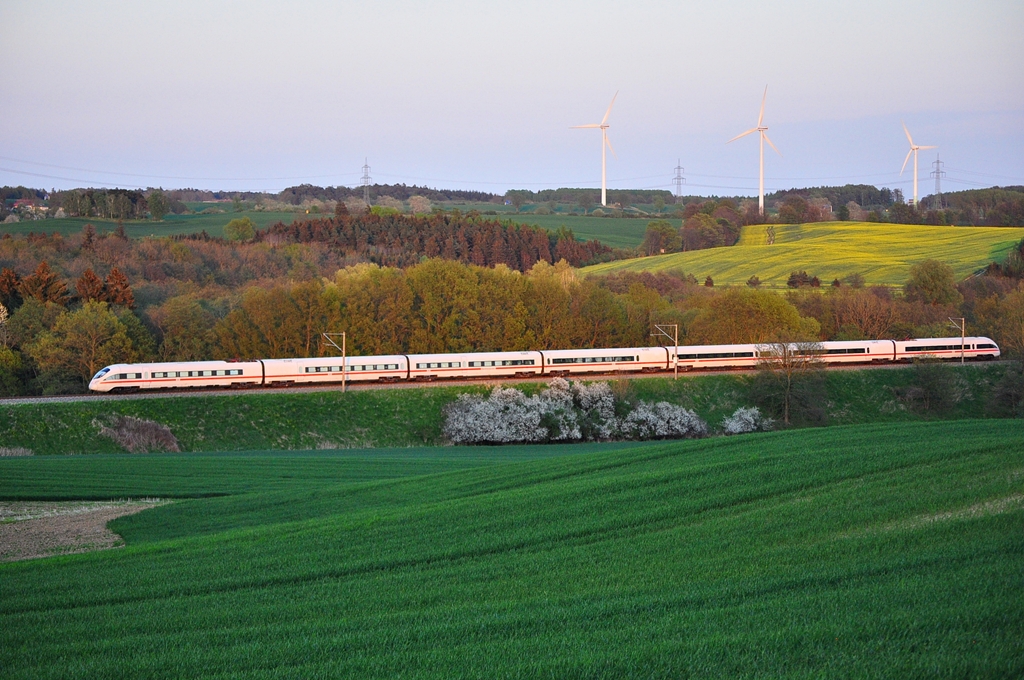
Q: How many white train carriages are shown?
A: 7